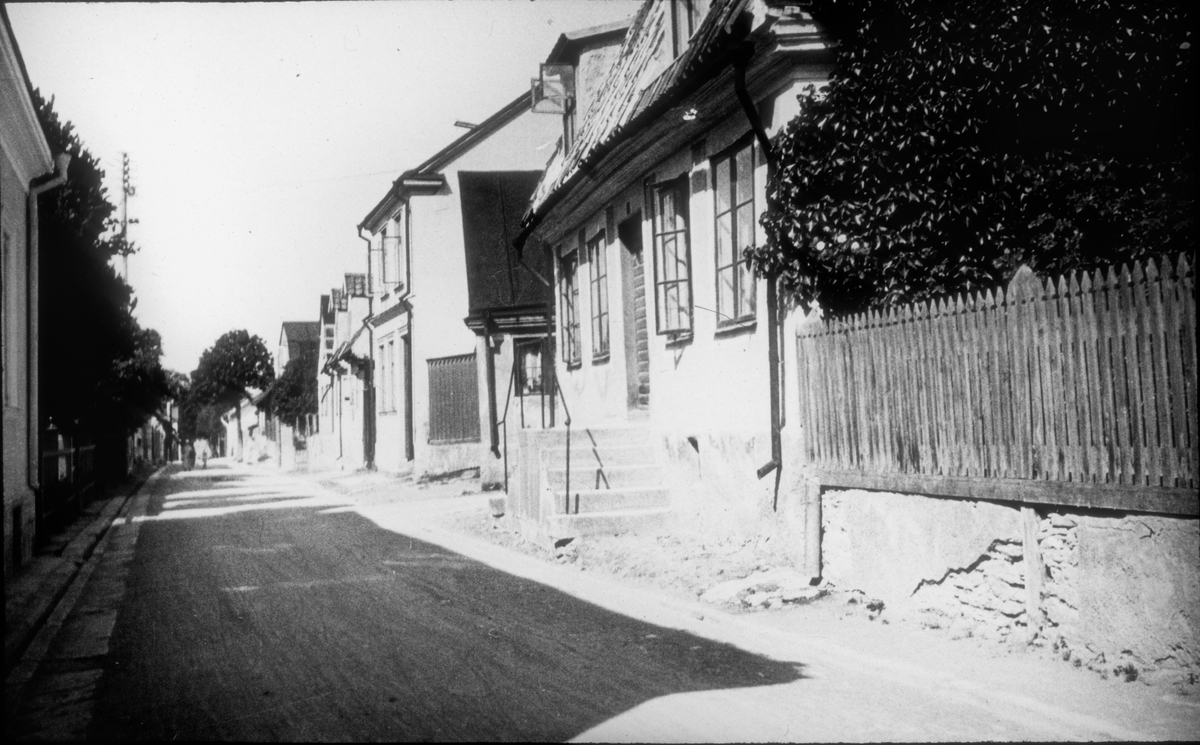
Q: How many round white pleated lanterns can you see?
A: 0